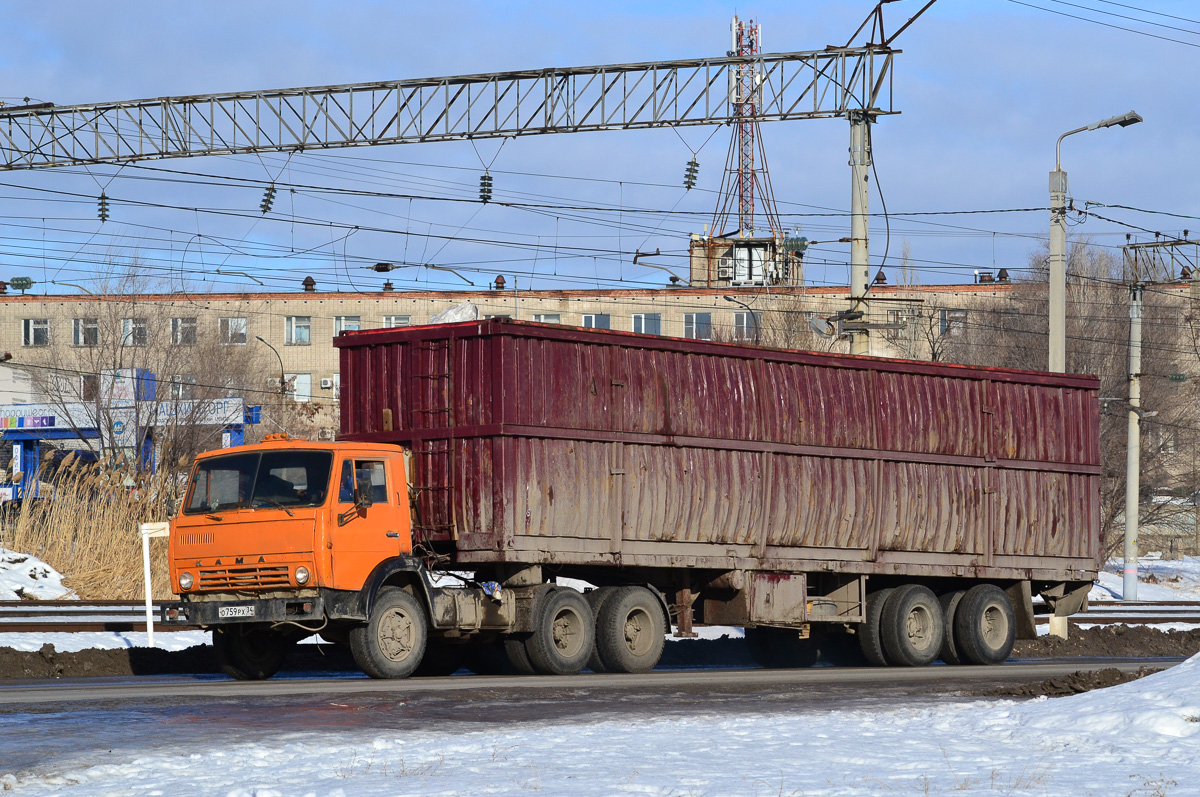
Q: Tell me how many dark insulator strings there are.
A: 4